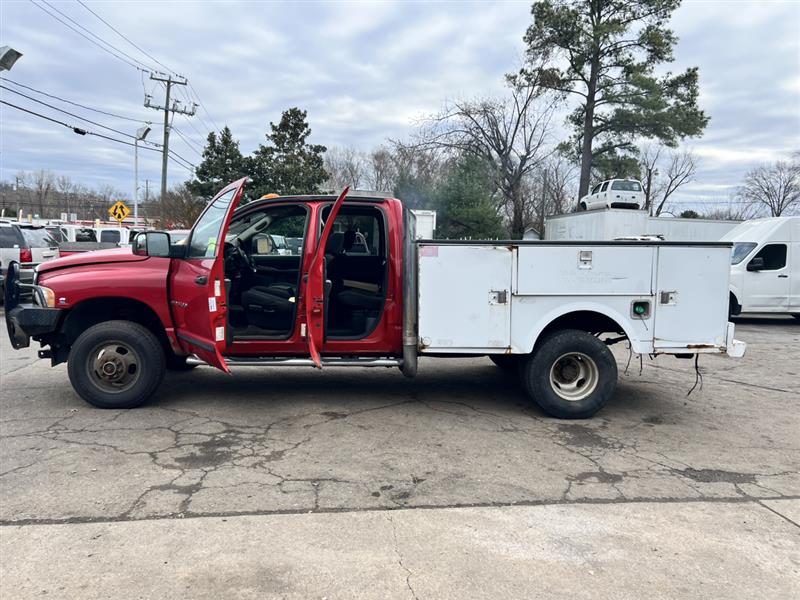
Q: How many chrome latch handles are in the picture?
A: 3